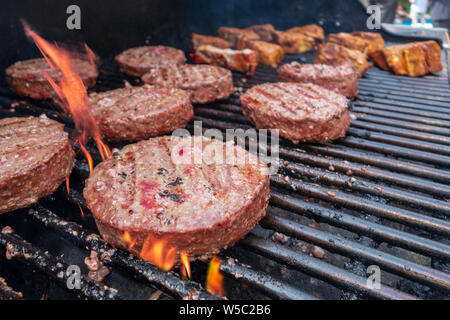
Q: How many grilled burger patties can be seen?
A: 8